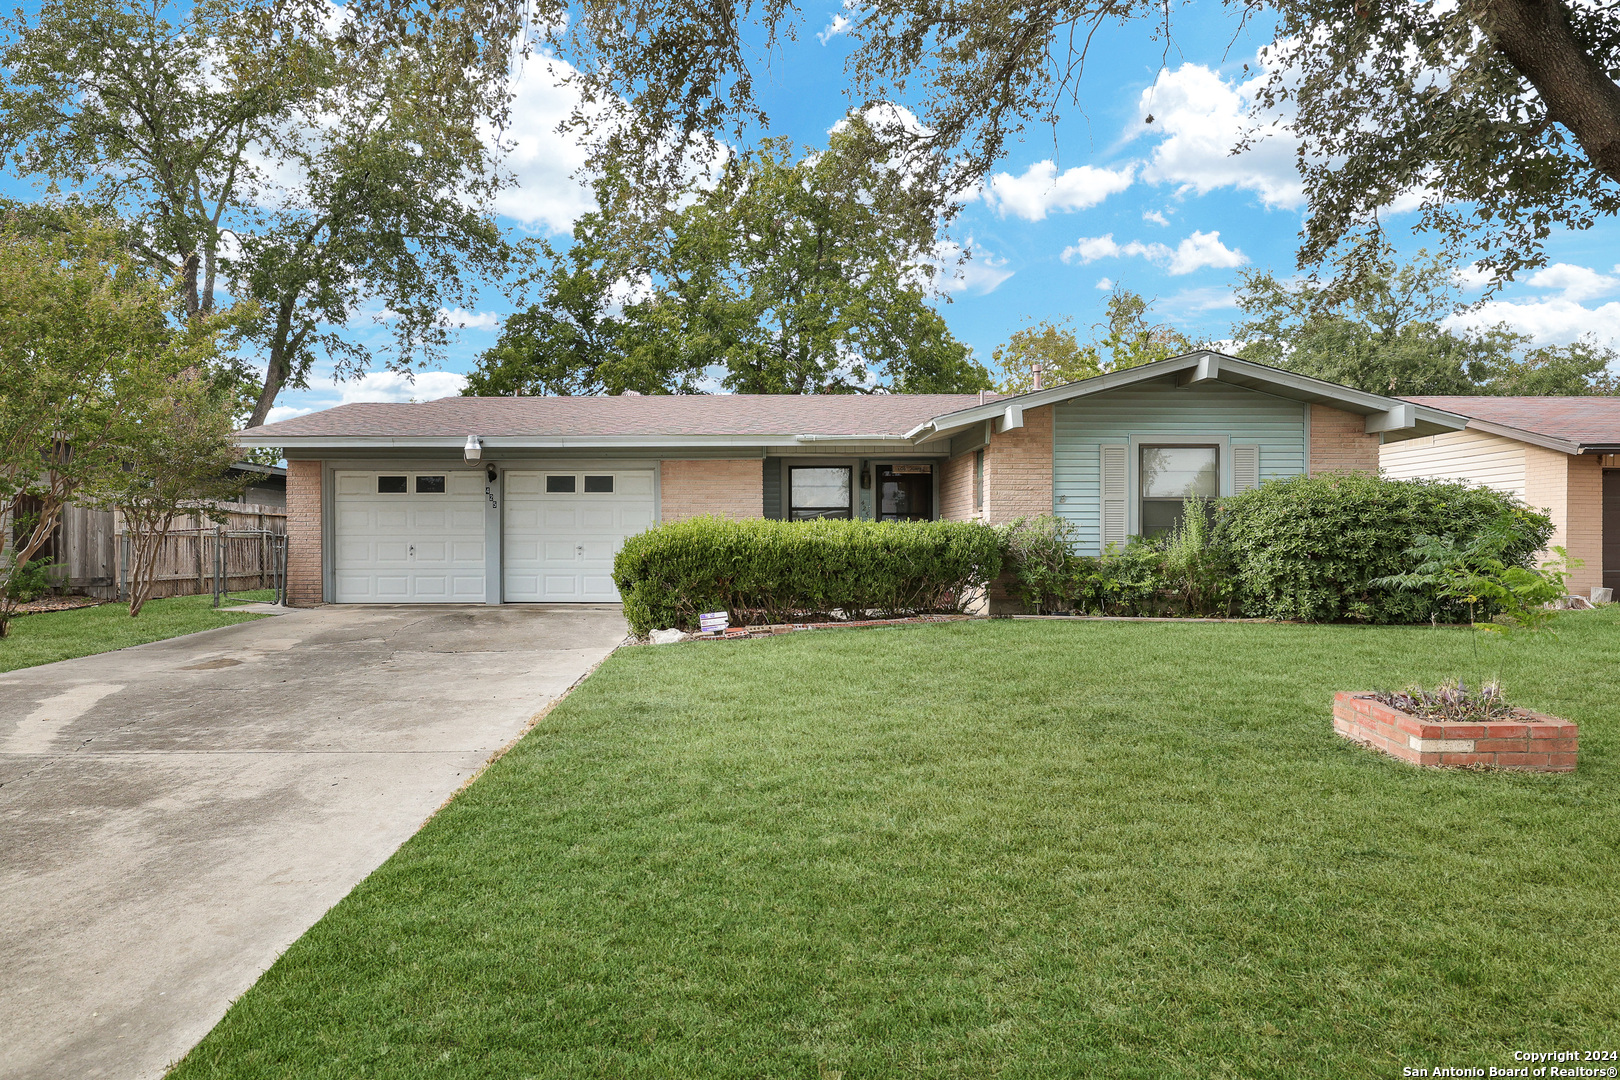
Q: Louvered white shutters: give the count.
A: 2